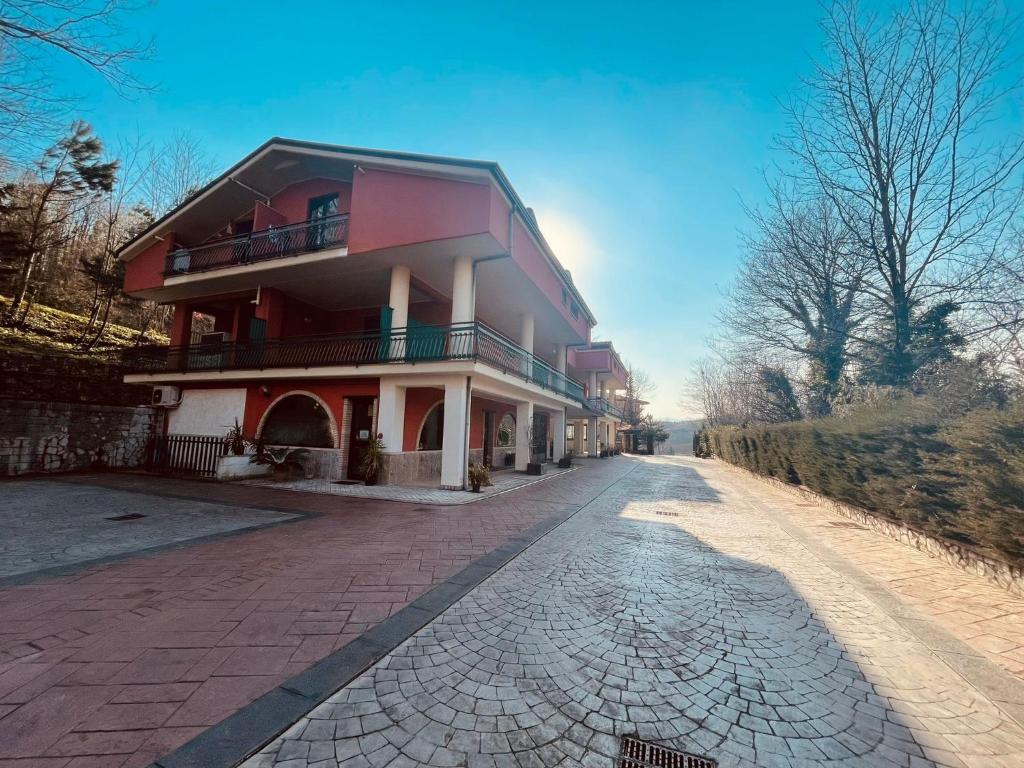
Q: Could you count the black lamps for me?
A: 1